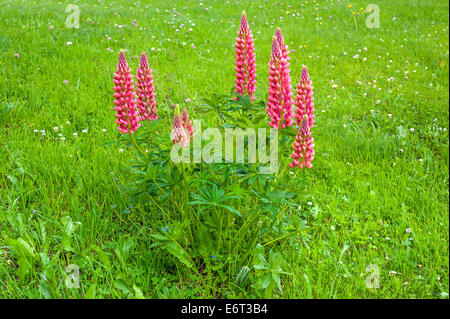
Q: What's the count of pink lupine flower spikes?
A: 9